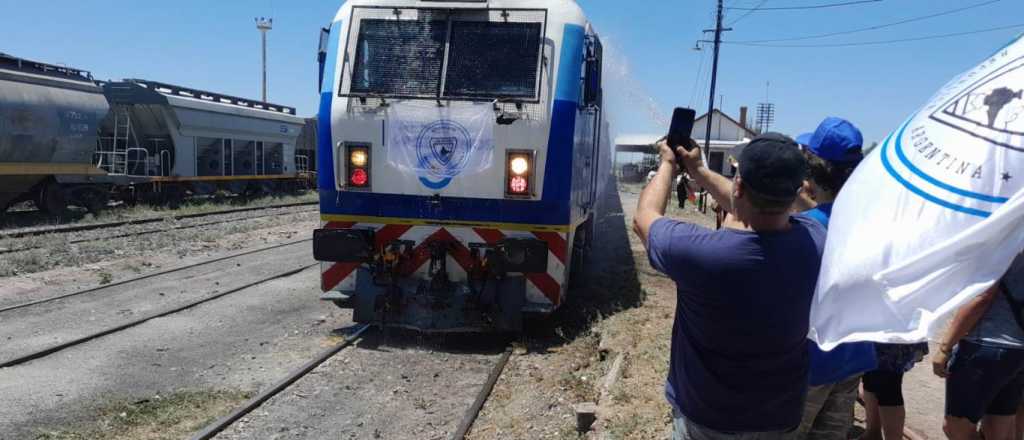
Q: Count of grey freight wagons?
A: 2